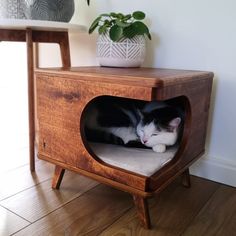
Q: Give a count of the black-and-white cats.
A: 1